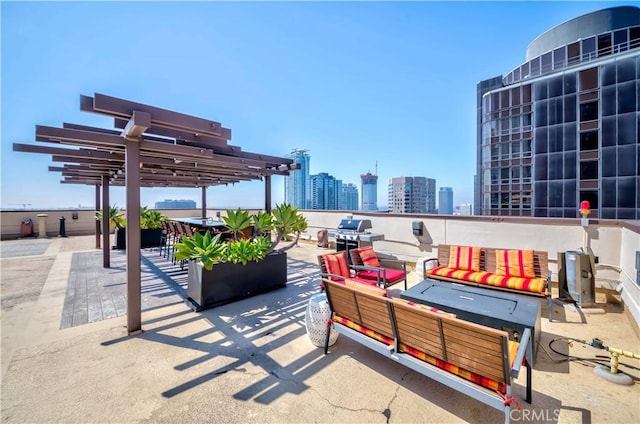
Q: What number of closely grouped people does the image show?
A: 0